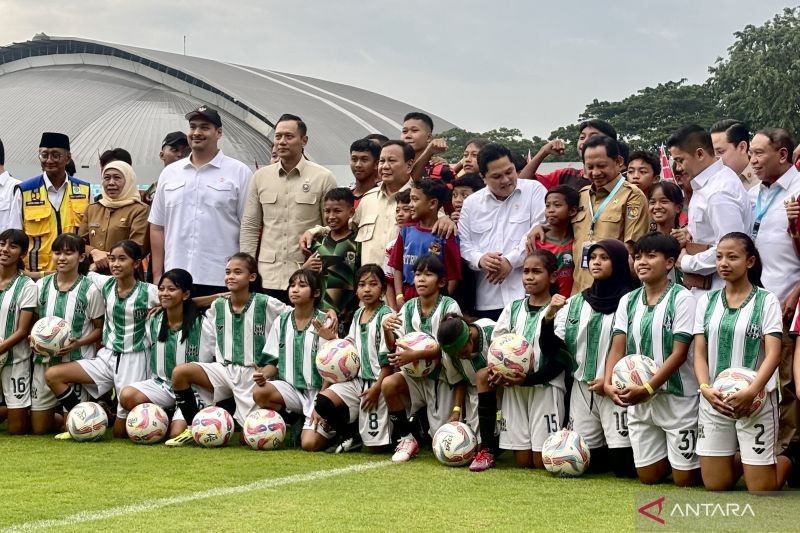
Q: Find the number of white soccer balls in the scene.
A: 12